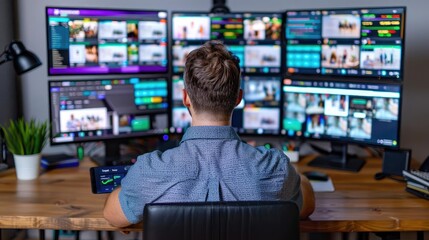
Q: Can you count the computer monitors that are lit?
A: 6